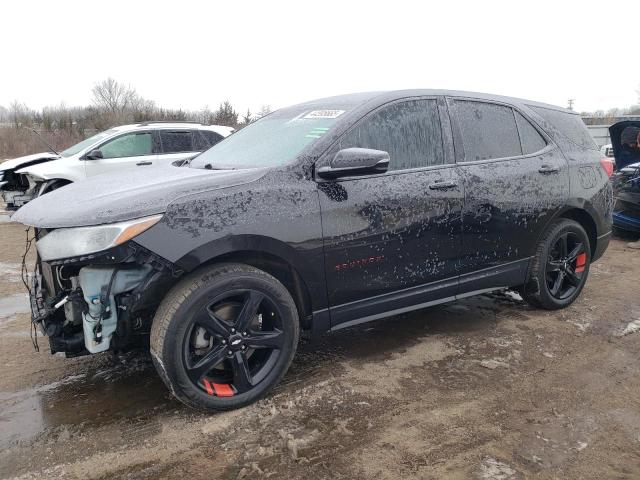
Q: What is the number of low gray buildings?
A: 1